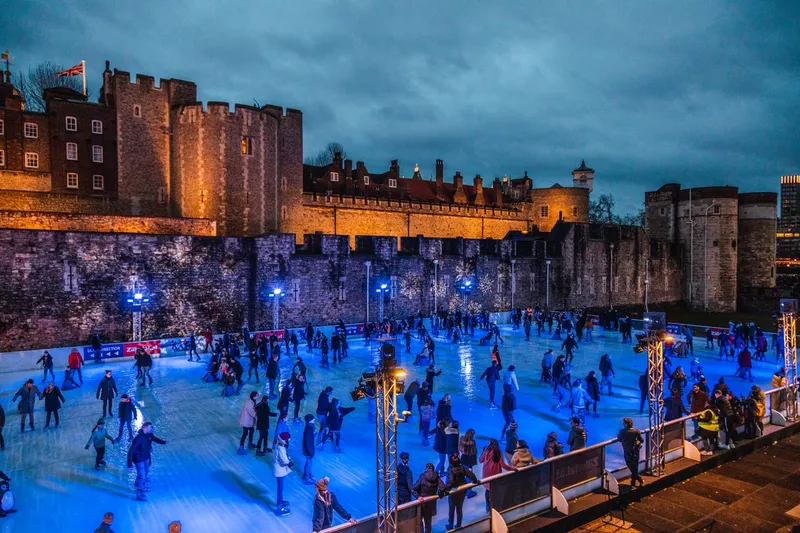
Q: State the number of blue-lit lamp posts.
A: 4